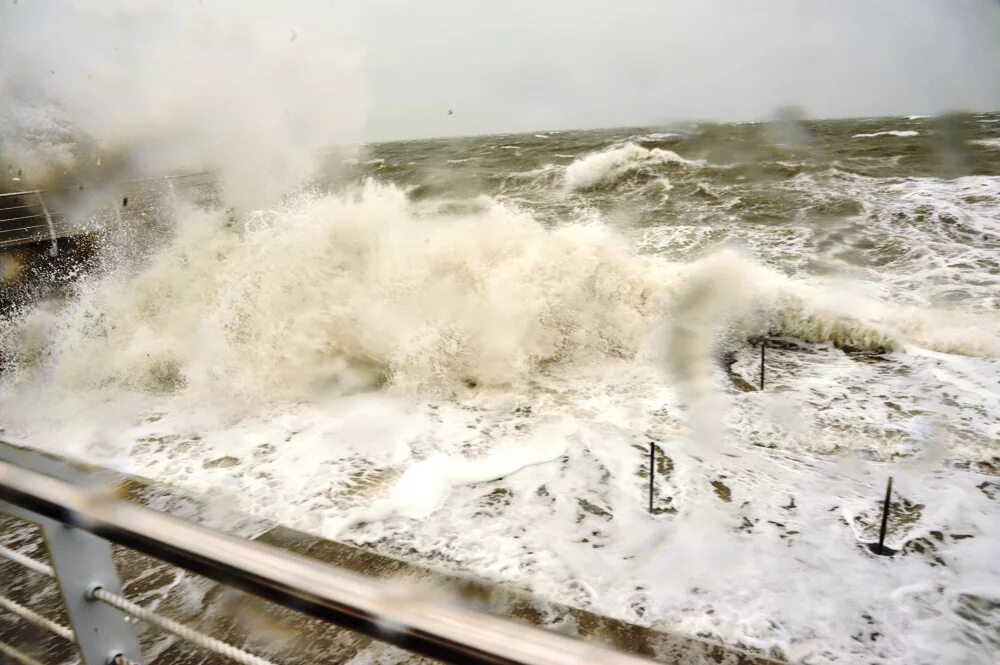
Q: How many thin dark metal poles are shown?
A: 3